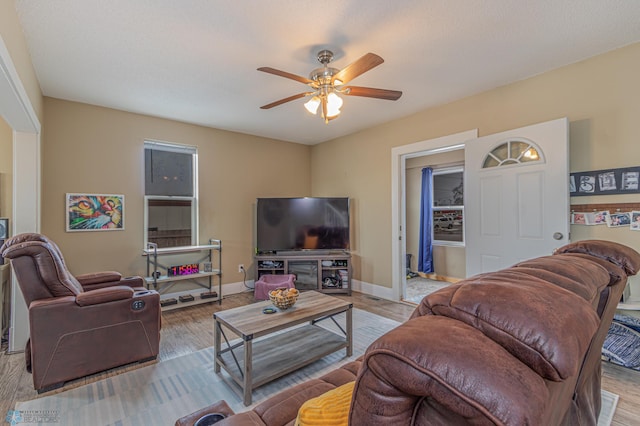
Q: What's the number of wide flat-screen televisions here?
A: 1